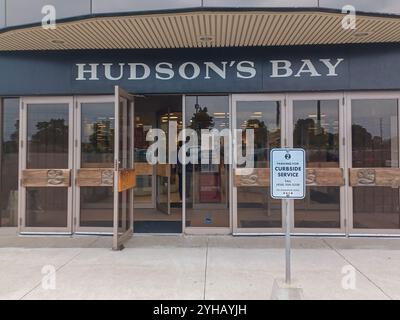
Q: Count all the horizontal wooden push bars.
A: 6